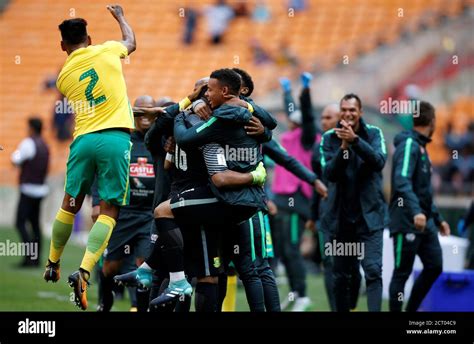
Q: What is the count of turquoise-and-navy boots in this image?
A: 2